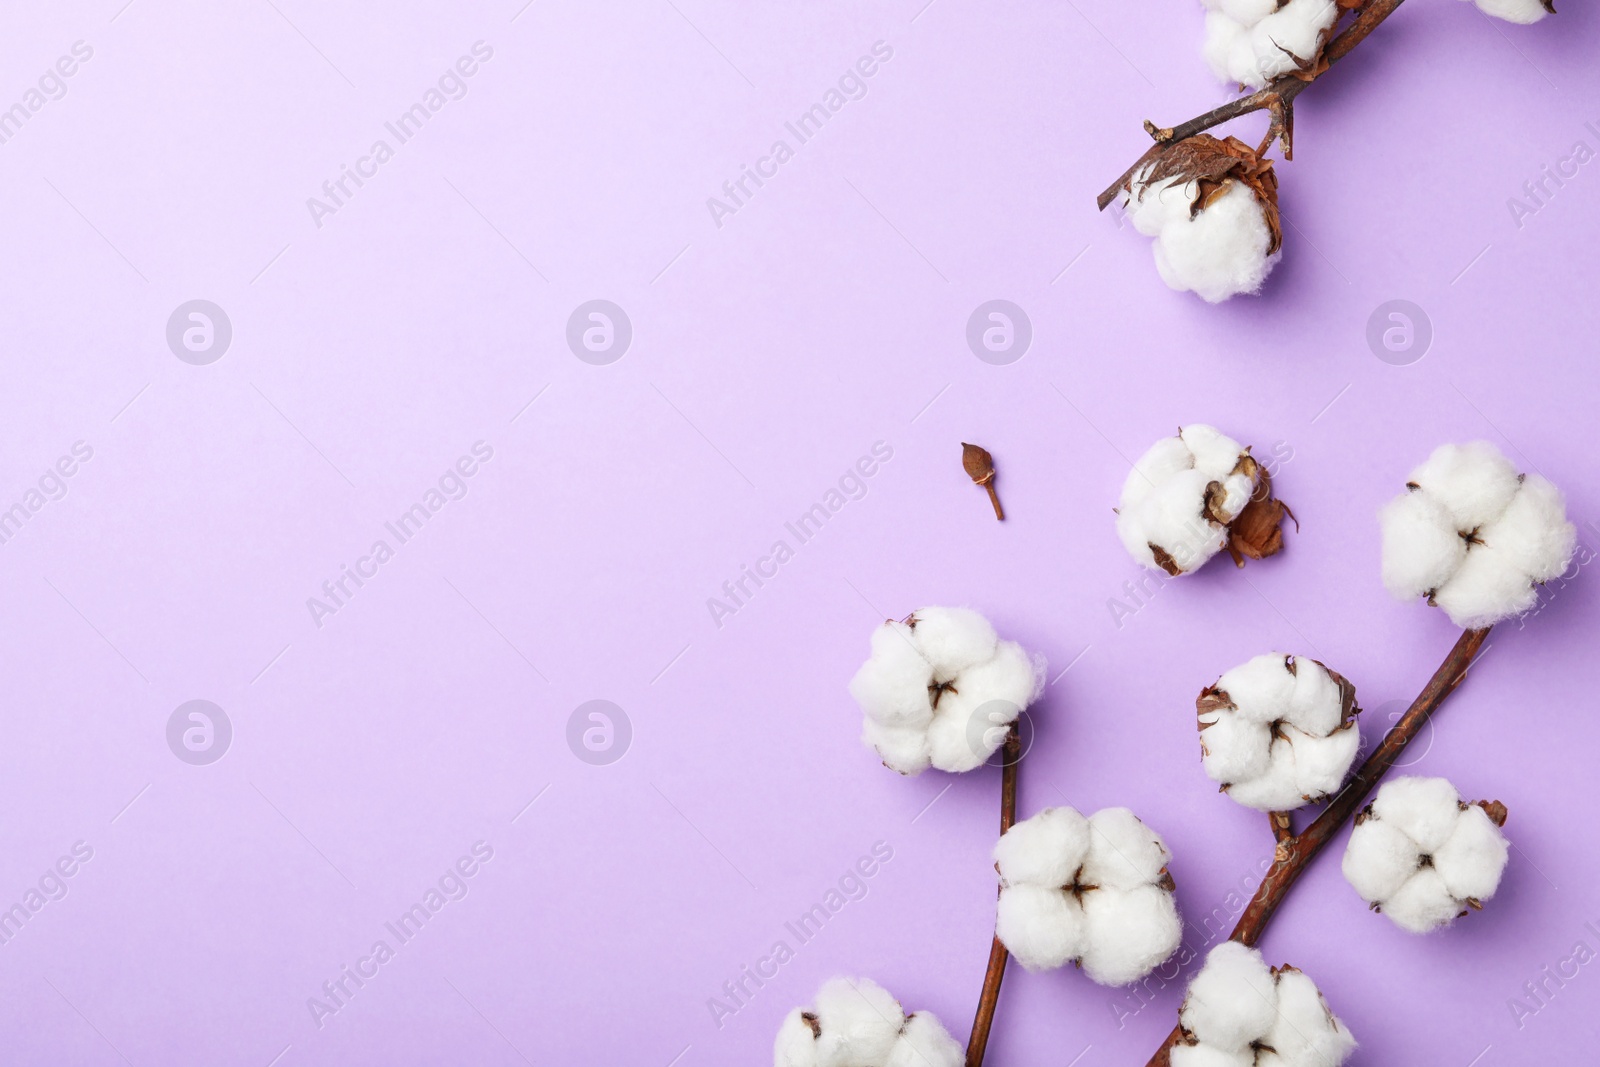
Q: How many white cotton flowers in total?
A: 11